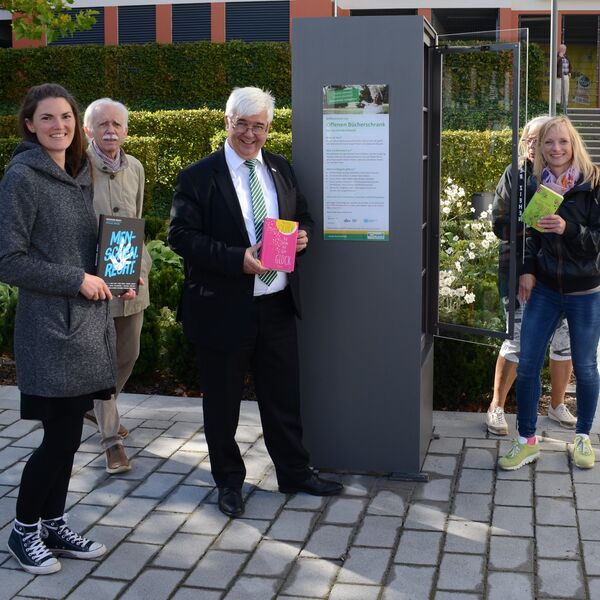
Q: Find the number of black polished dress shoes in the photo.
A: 2